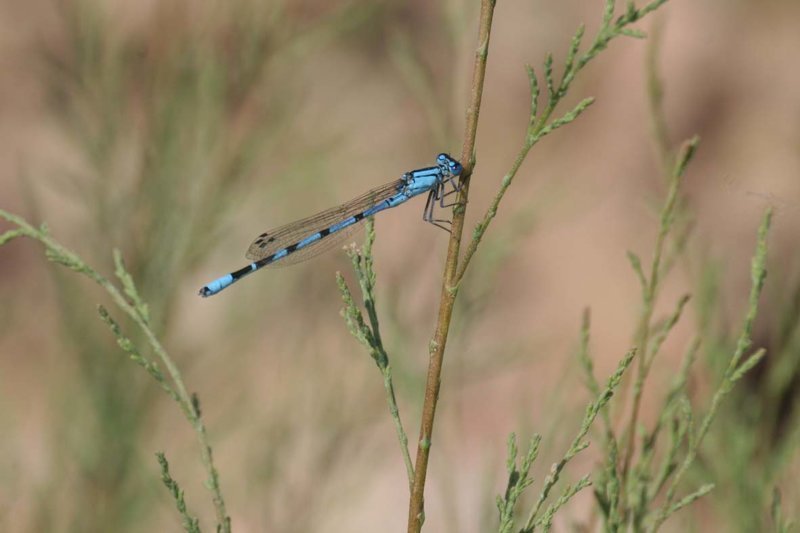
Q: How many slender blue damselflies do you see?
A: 1